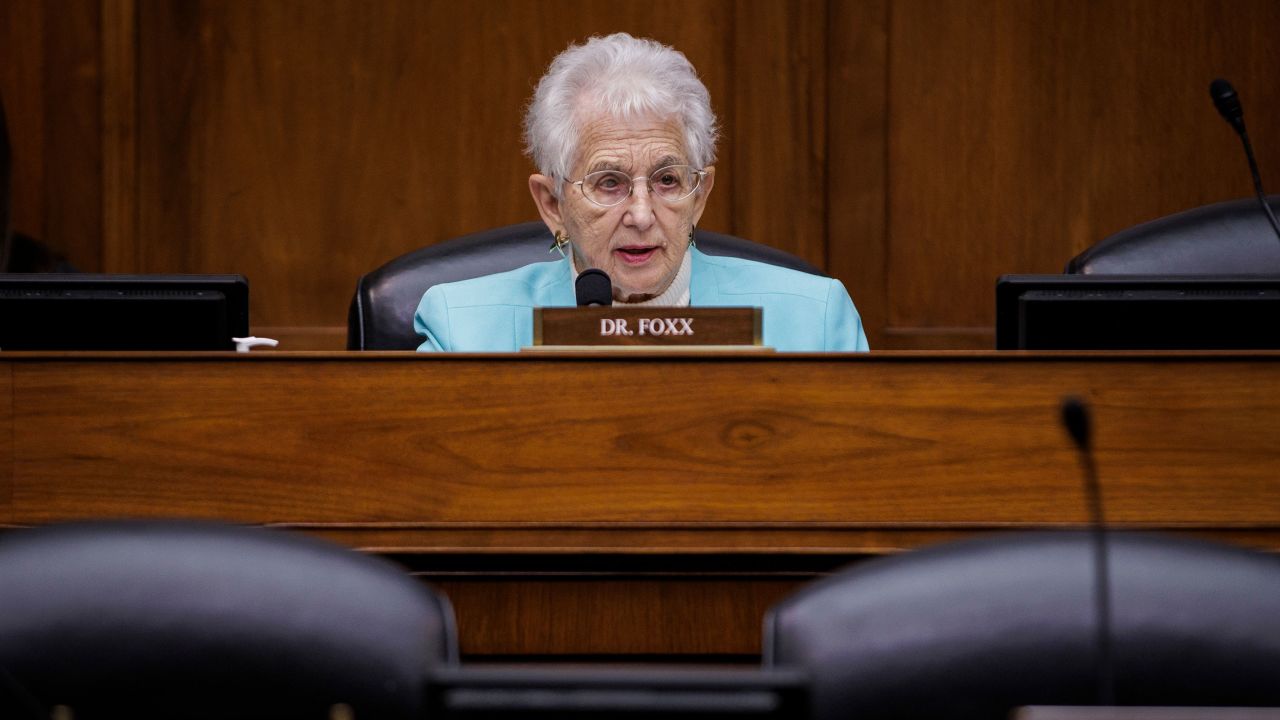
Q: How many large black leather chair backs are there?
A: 4